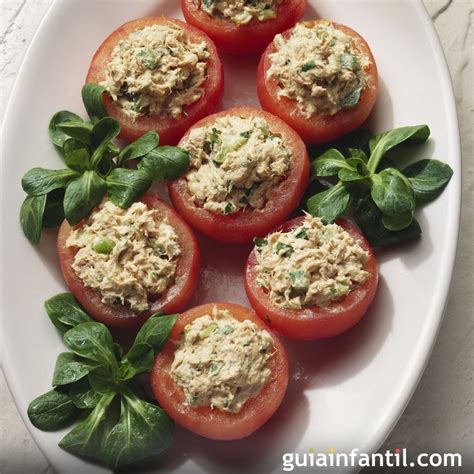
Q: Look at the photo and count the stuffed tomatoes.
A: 7